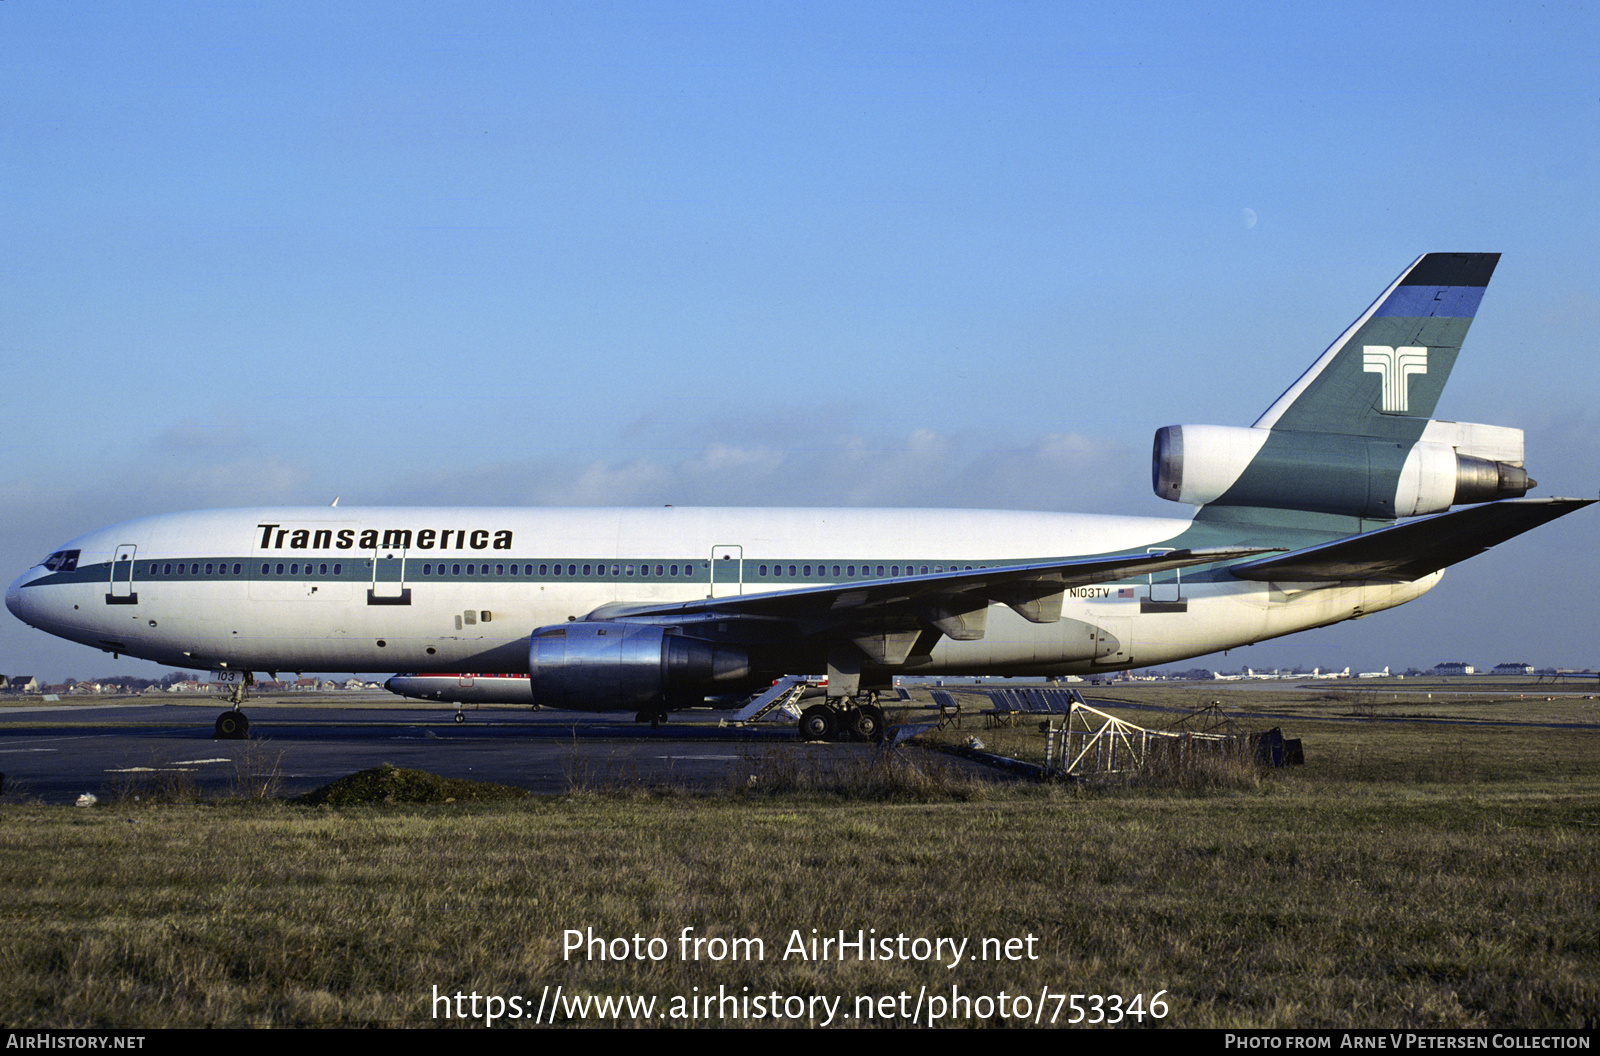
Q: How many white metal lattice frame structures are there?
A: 1